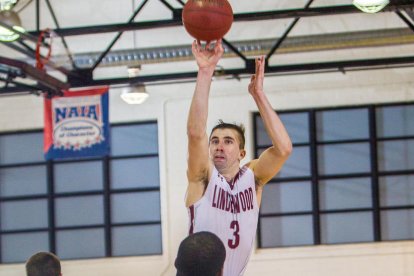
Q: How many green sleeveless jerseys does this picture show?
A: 0